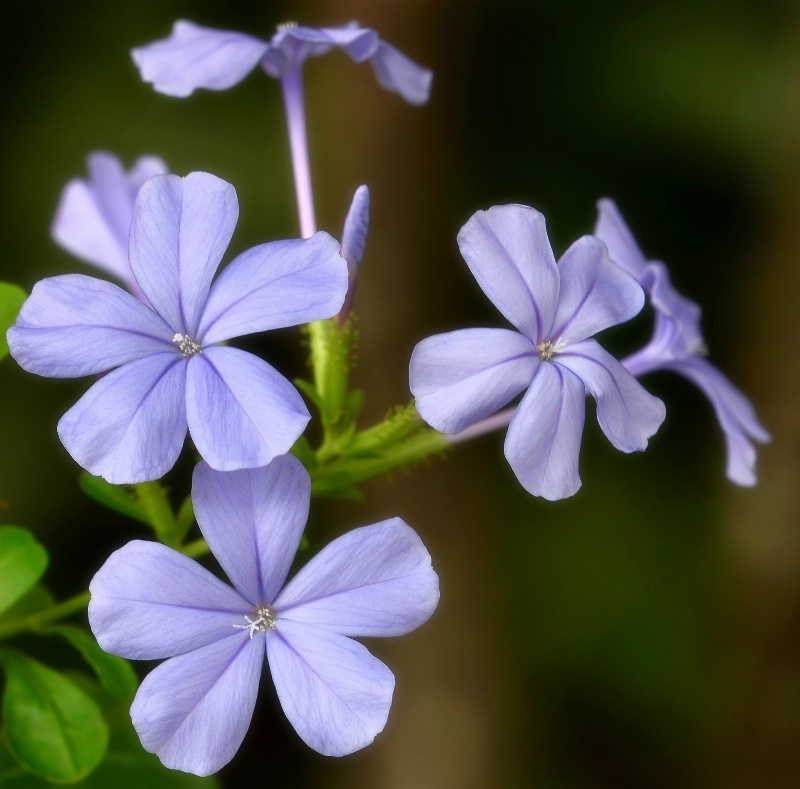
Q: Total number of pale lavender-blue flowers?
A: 6